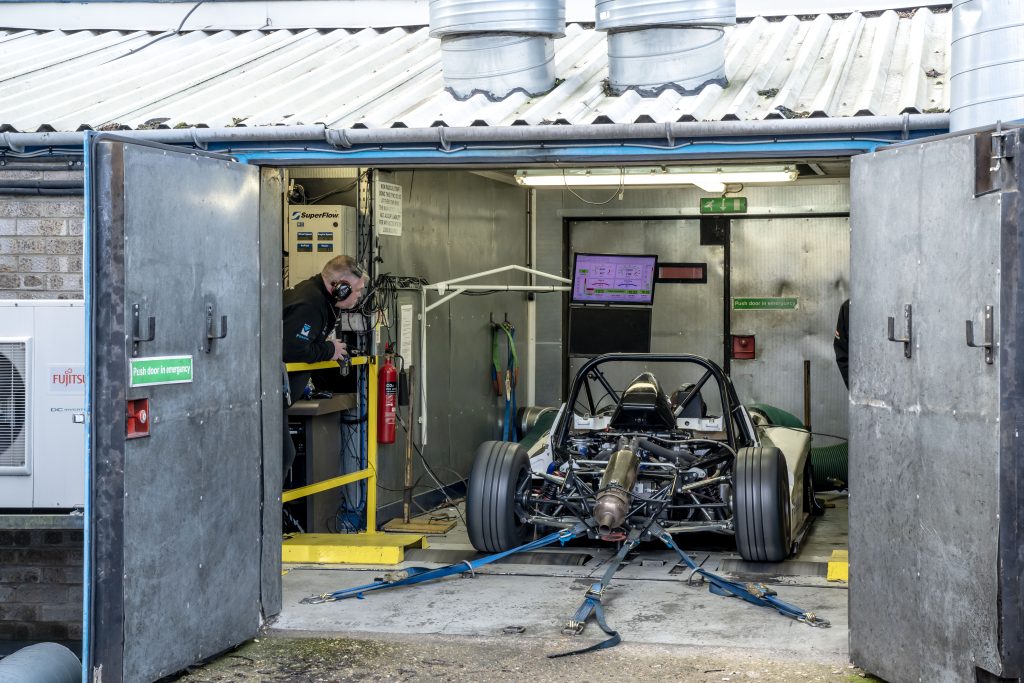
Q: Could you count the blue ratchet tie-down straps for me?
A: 3